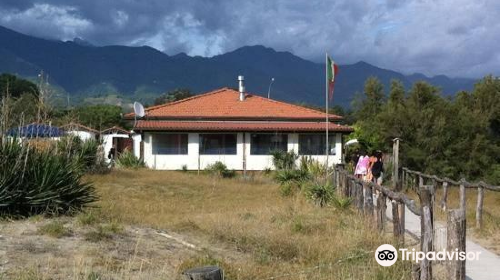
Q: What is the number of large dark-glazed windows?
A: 4